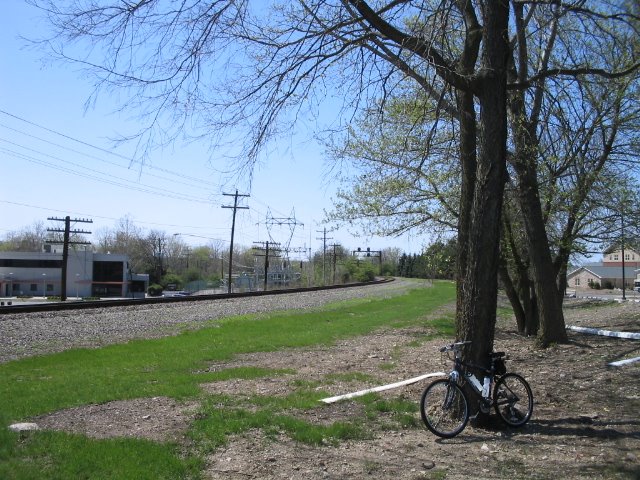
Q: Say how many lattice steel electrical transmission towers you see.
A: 1